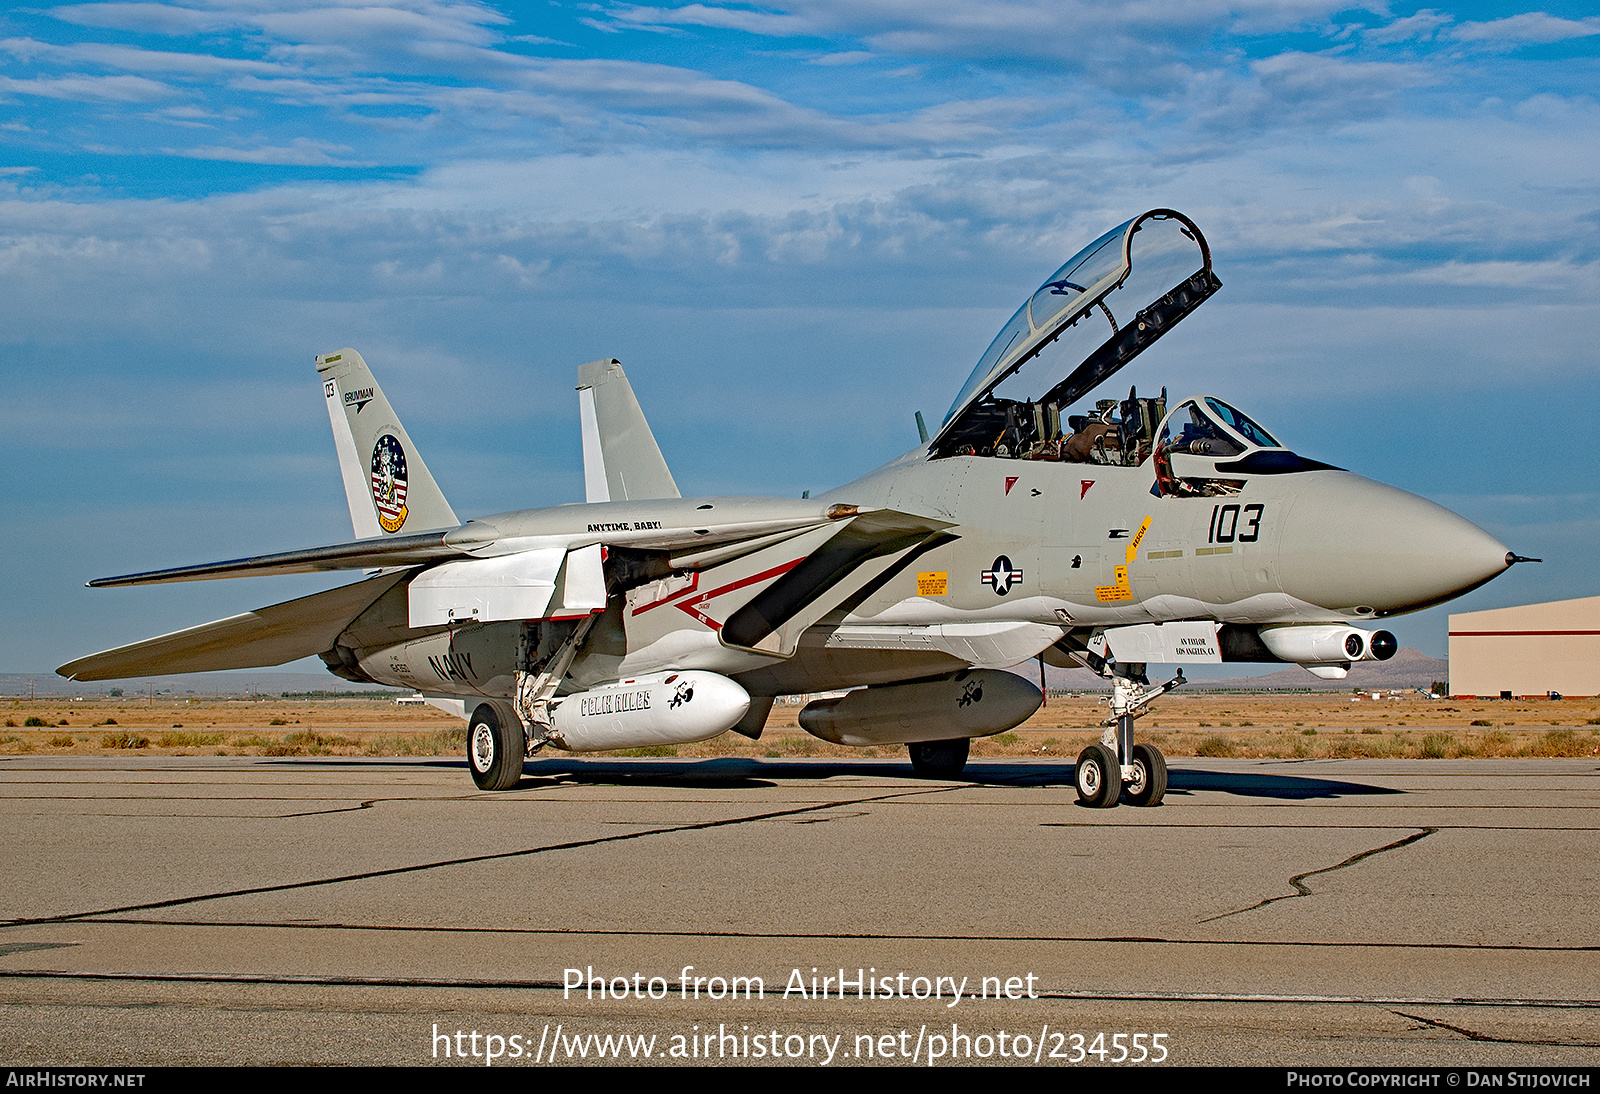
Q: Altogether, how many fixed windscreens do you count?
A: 1